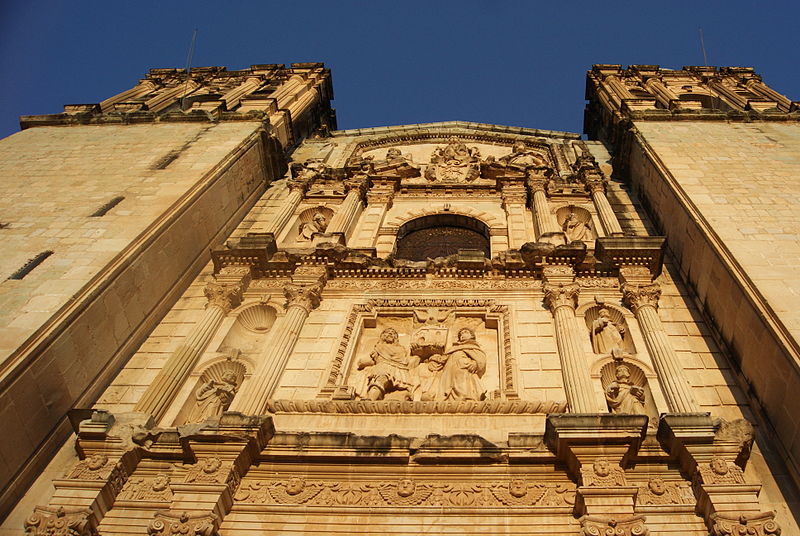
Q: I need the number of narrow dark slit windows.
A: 3